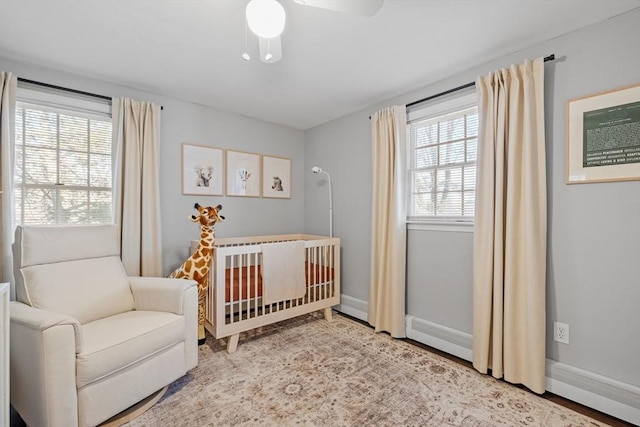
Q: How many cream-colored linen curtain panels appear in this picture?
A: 4